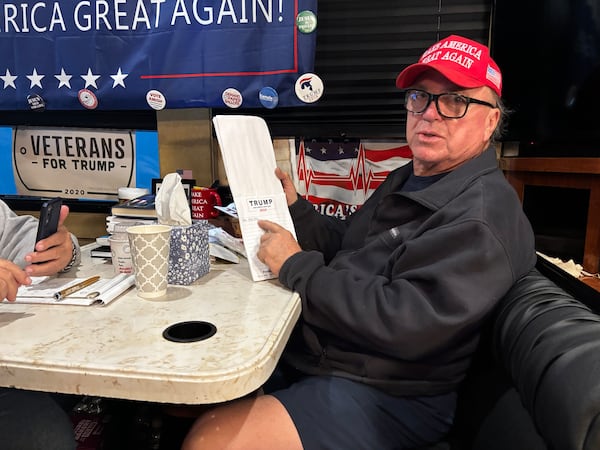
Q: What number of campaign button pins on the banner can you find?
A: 7